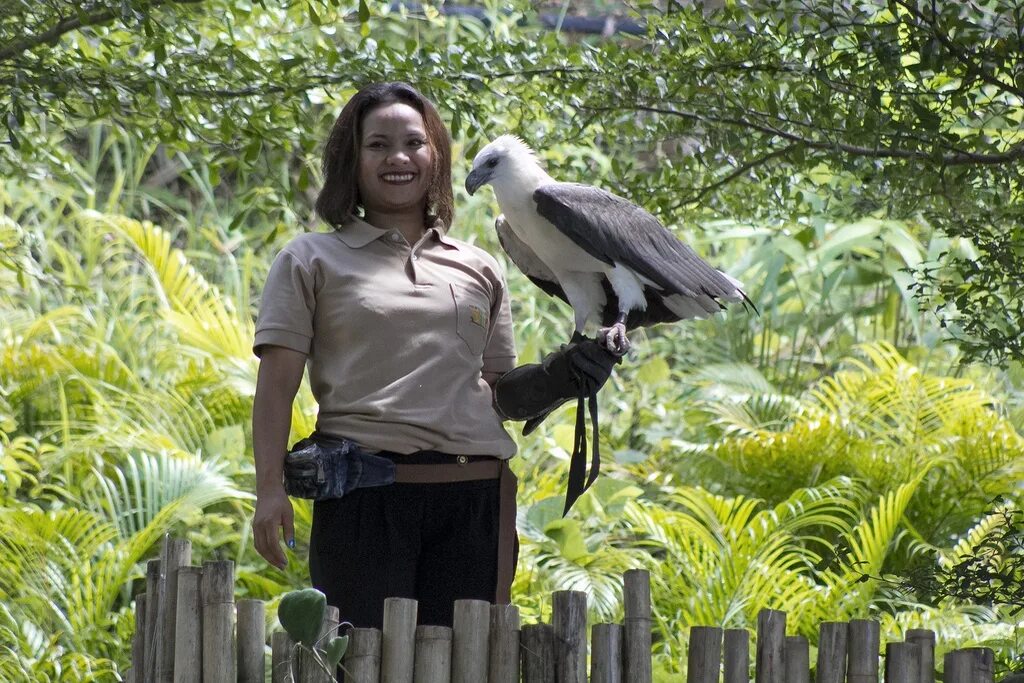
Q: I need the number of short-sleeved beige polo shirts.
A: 1